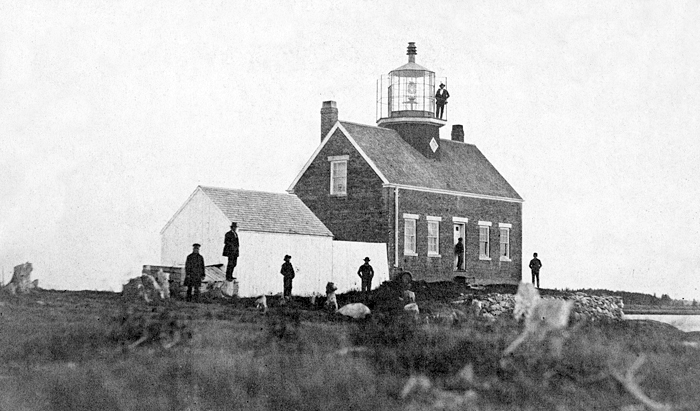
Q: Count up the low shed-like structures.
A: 1